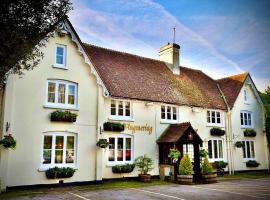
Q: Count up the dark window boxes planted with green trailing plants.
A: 8